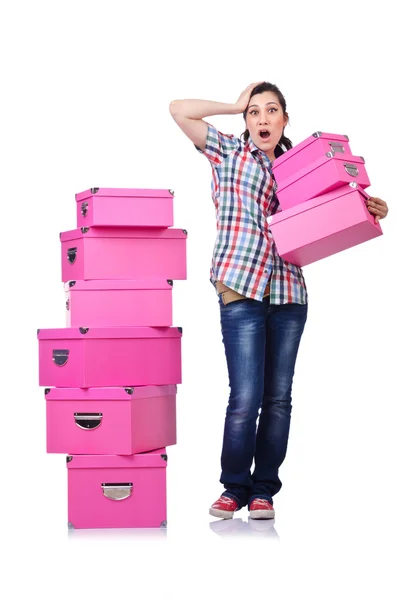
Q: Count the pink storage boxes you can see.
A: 9